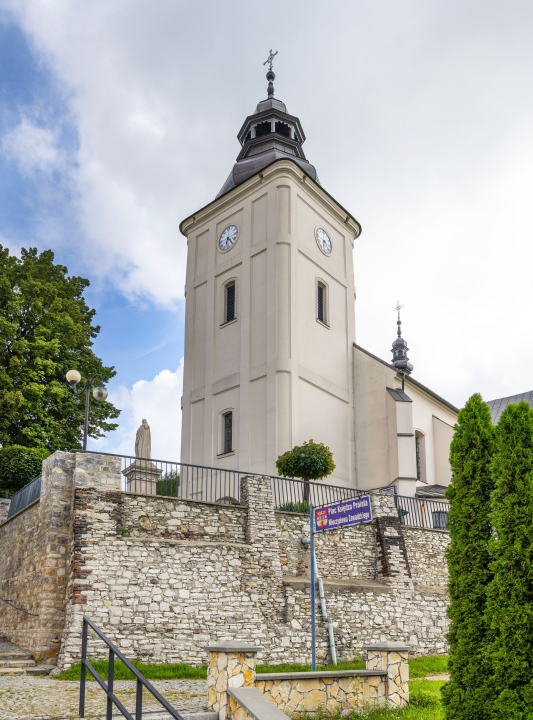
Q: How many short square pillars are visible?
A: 2